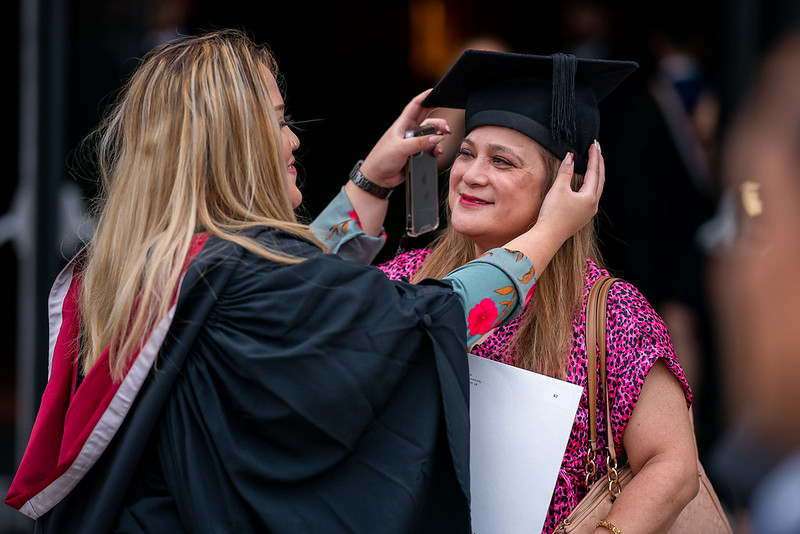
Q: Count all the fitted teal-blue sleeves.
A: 2